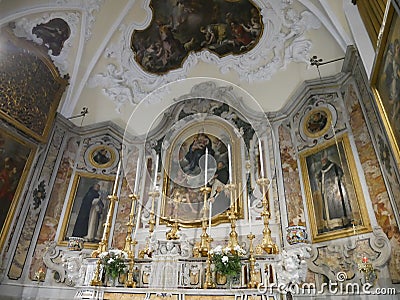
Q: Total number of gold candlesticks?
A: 10